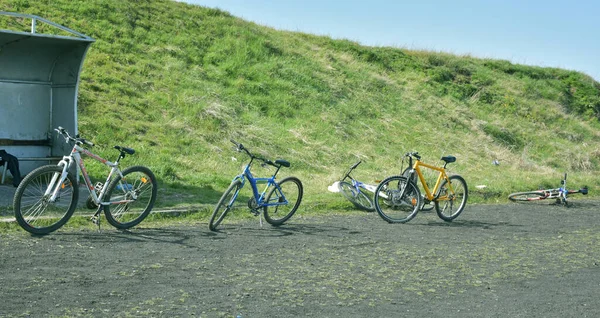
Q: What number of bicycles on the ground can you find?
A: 2